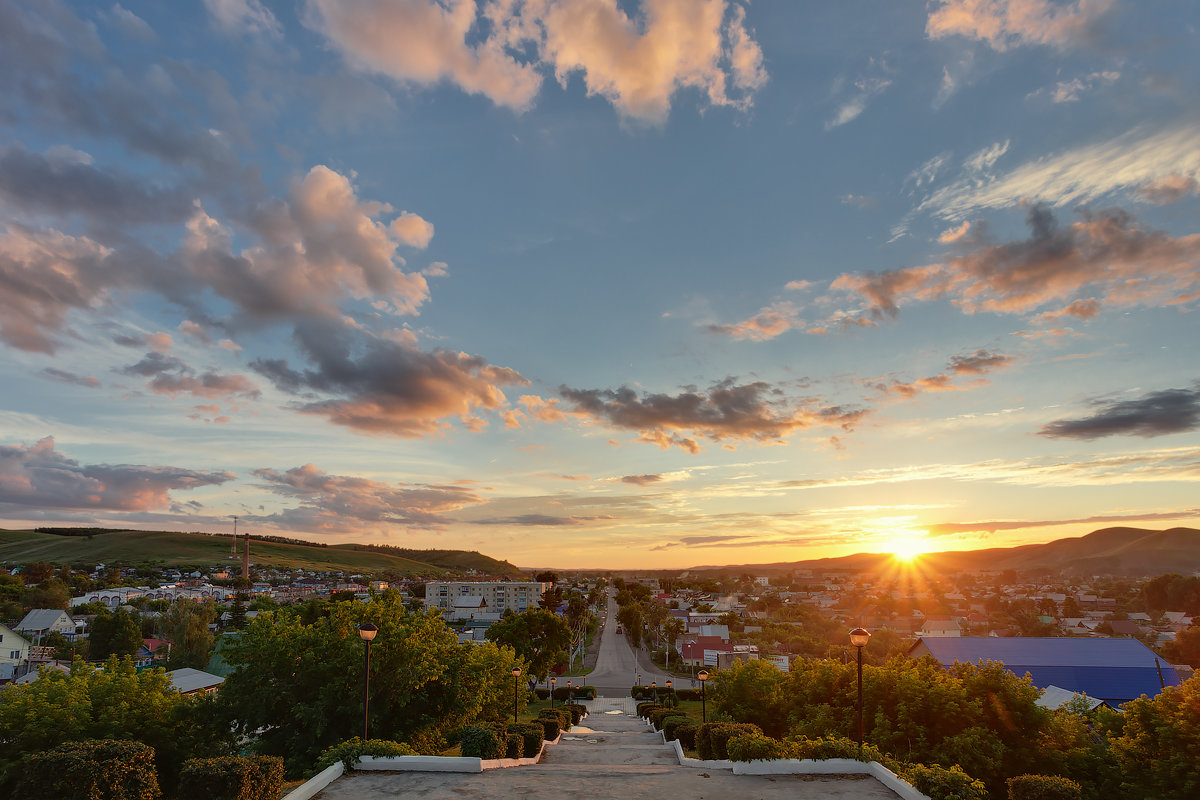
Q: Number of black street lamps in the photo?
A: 12